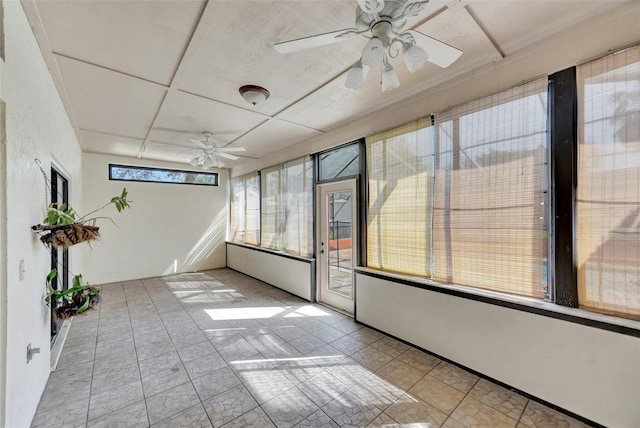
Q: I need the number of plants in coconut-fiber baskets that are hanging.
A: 2